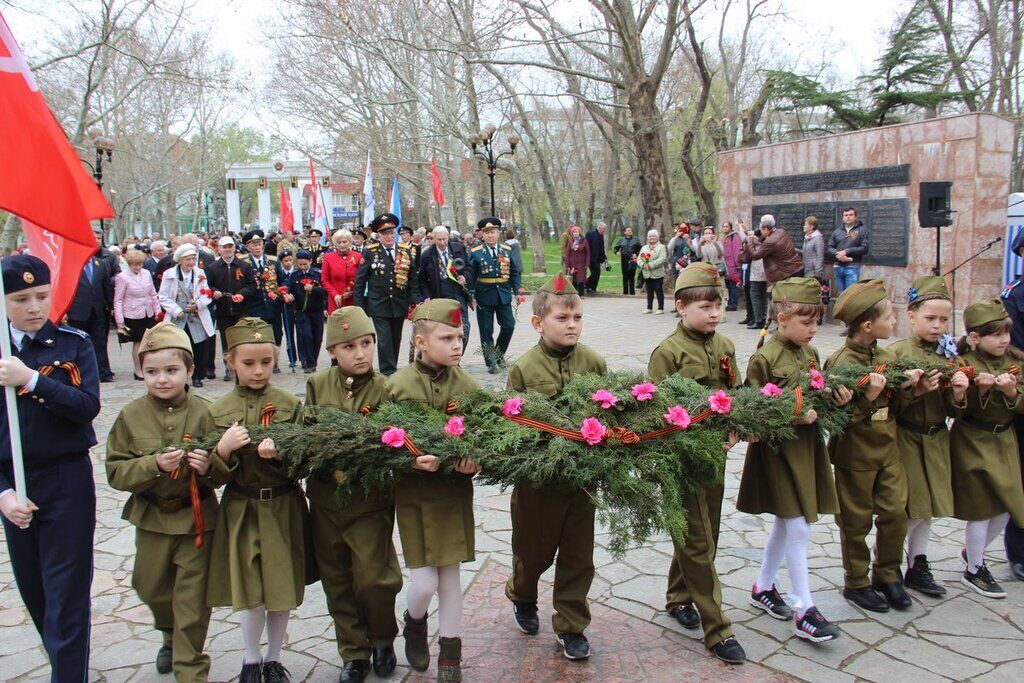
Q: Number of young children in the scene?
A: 10